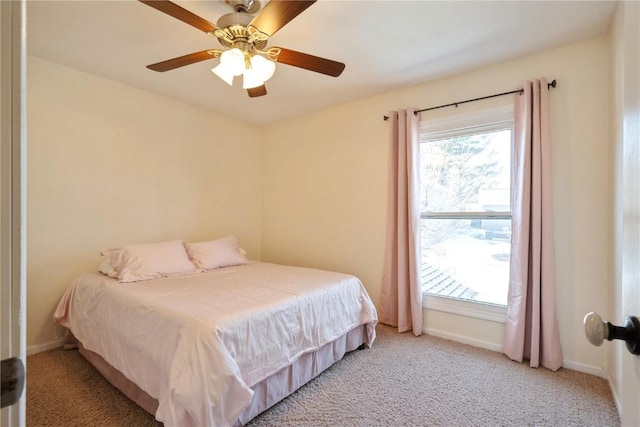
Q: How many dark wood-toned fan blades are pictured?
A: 5